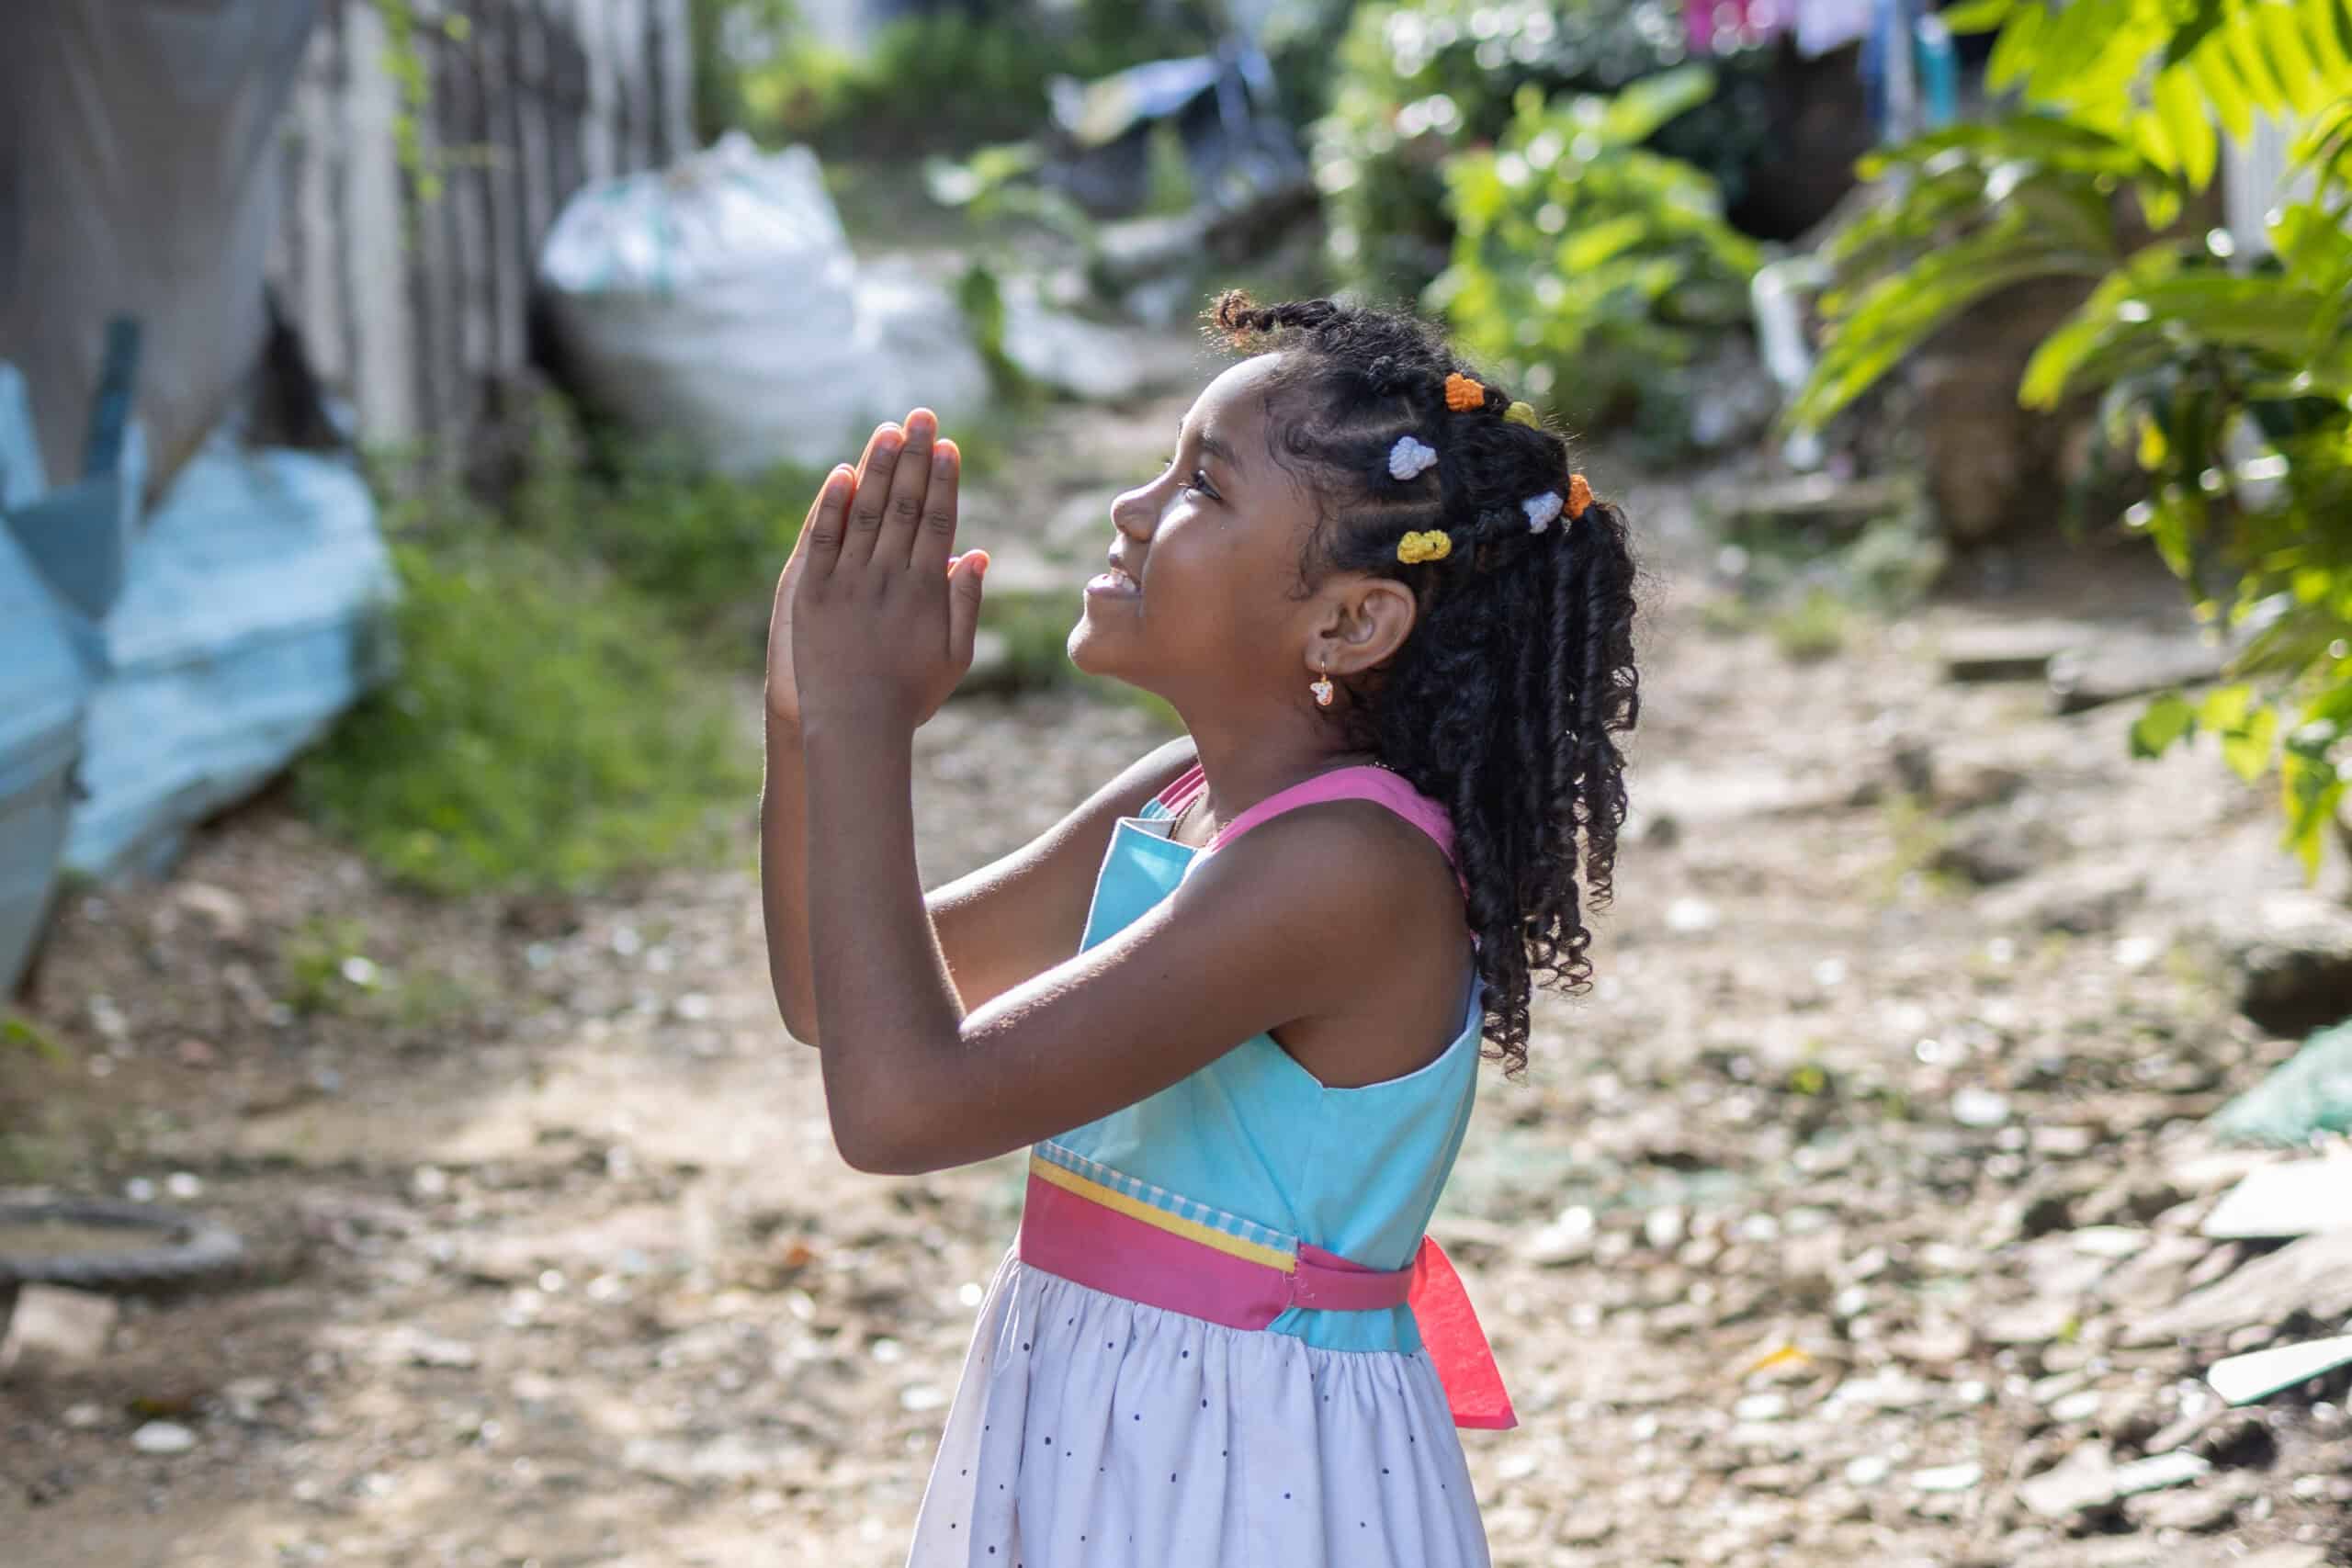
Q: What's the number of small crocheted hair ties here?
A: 6